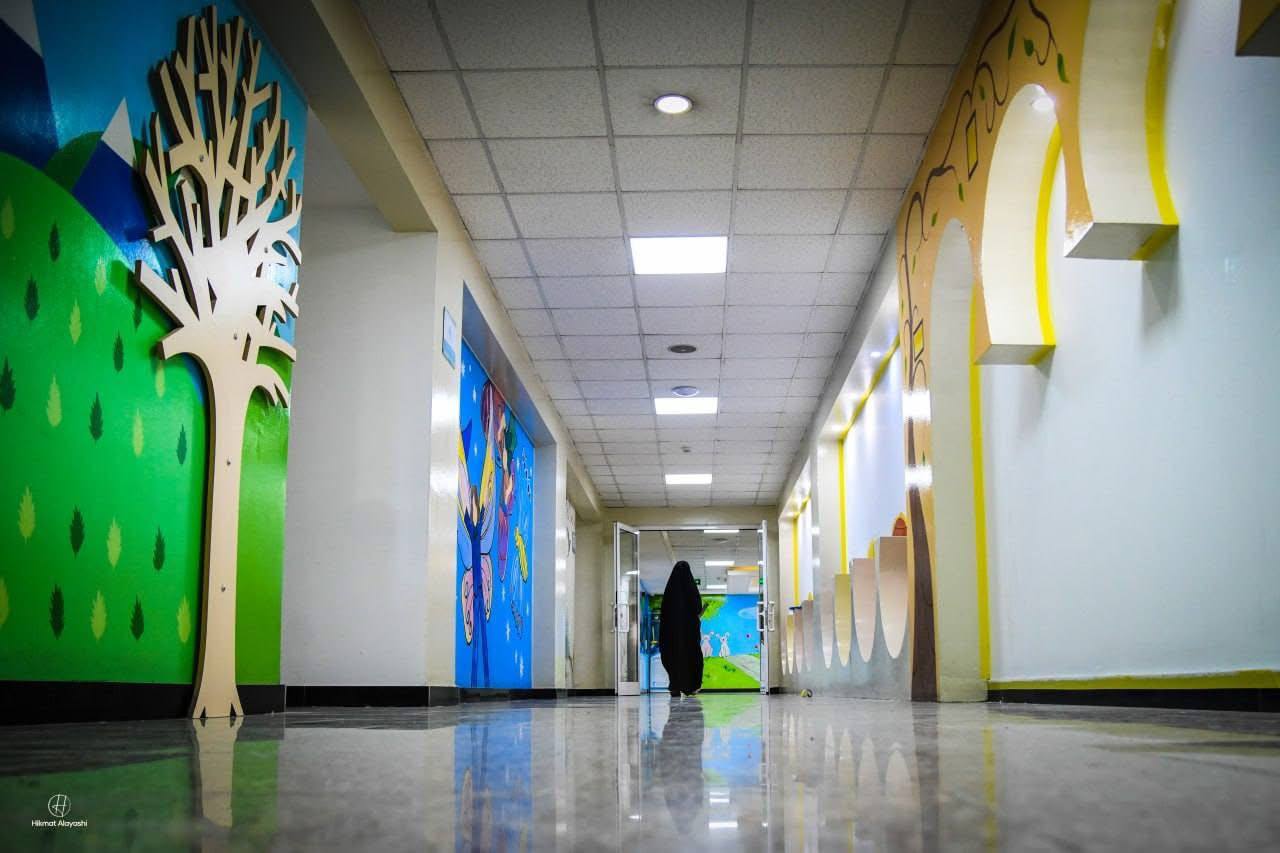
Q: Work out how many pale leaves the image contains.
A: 11